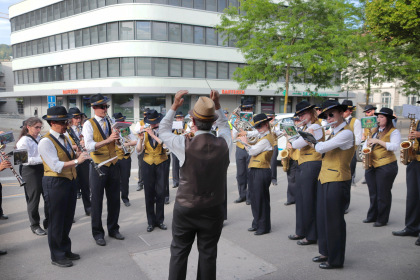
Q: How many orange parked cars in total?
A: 0